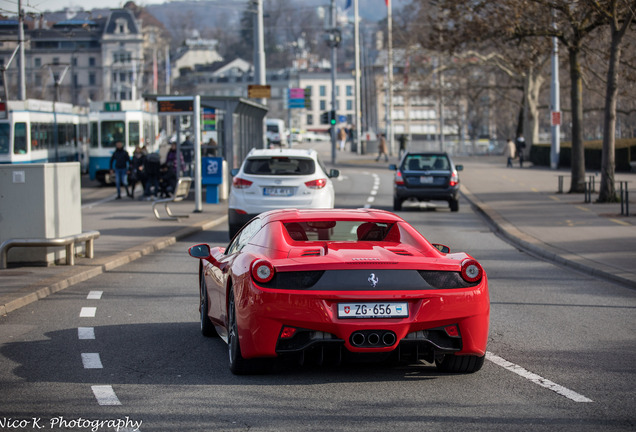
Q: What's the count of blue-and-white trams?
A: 2